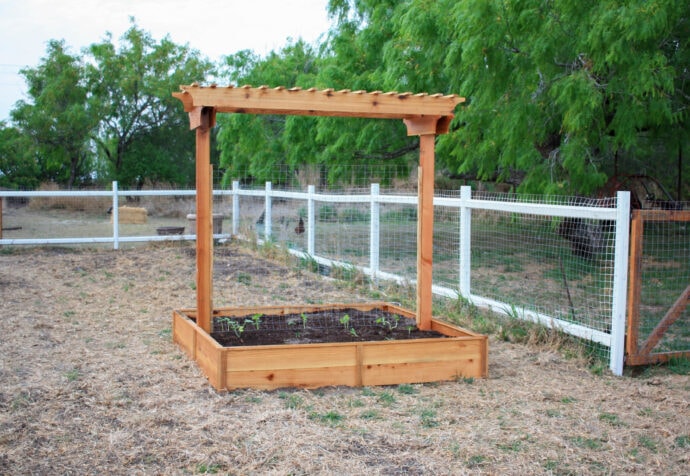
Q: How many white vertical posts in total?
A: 7